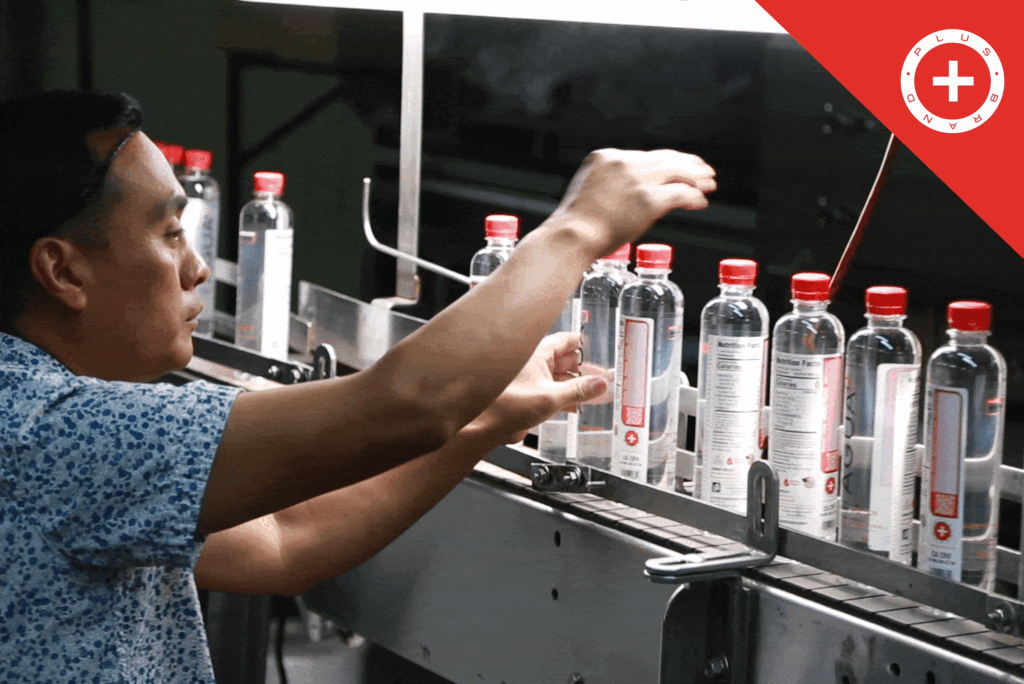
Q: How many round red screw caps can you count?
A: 10